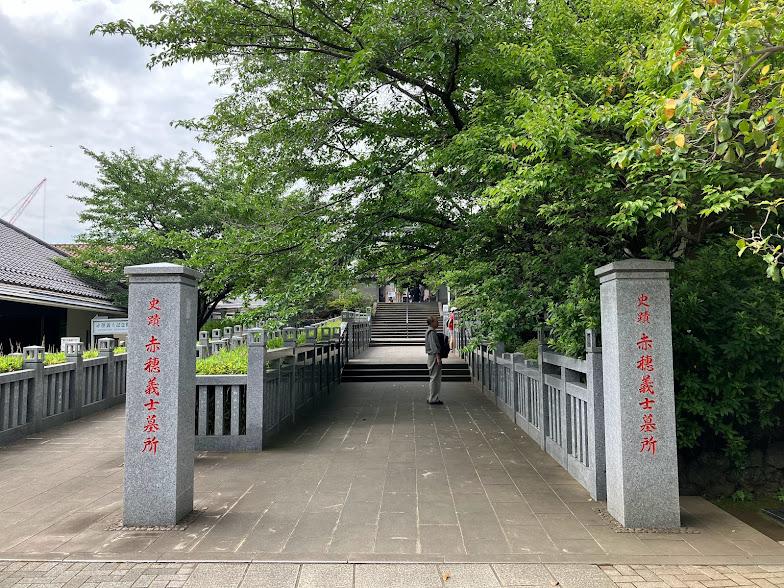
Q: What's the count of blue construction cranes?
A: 0